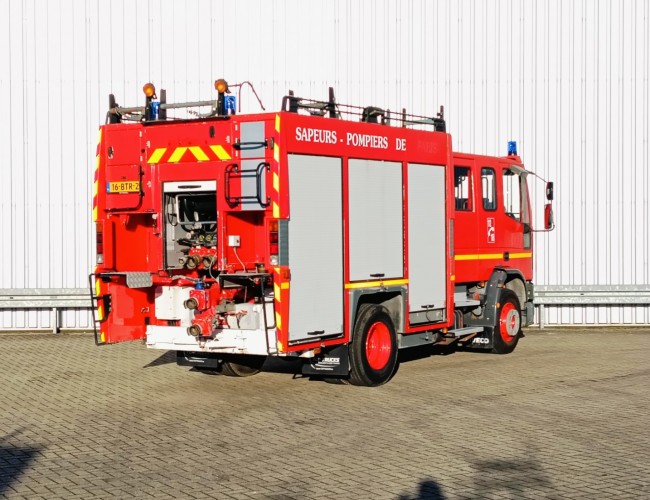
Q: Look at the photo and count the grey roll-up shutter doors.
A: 3